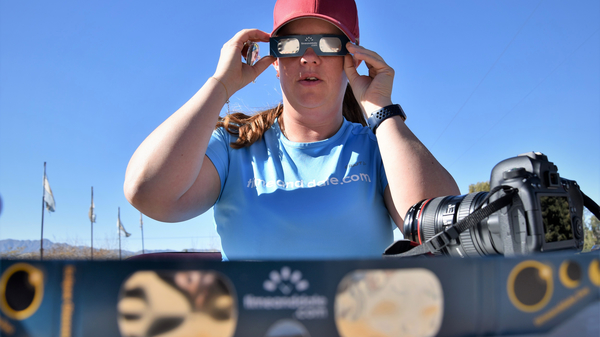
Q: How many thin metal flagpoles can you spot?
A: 4